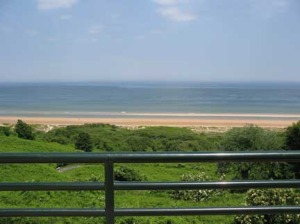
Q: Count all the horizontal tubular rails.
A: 3